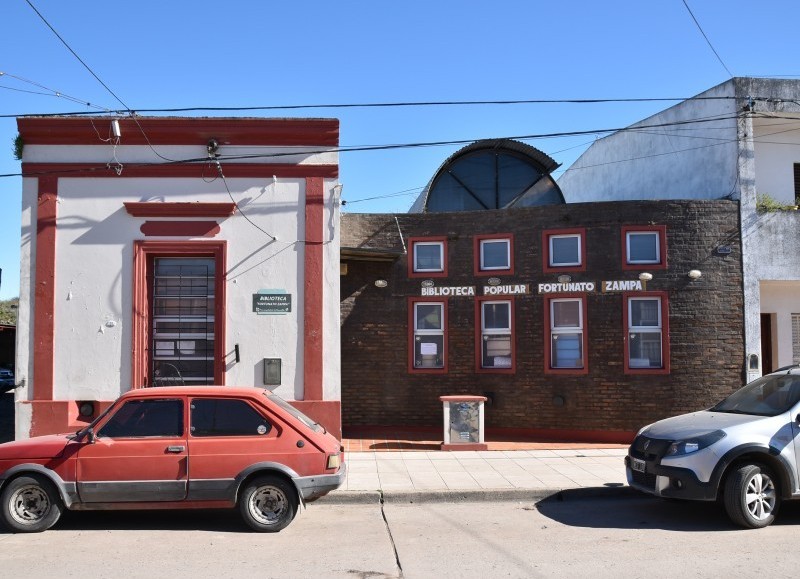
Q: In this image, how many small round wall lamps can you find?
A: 6